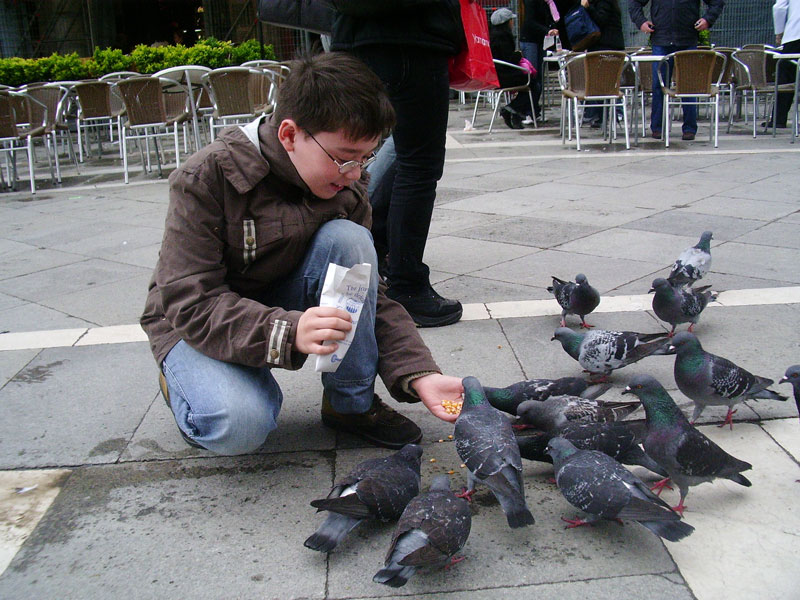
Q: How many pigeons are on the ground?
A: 14